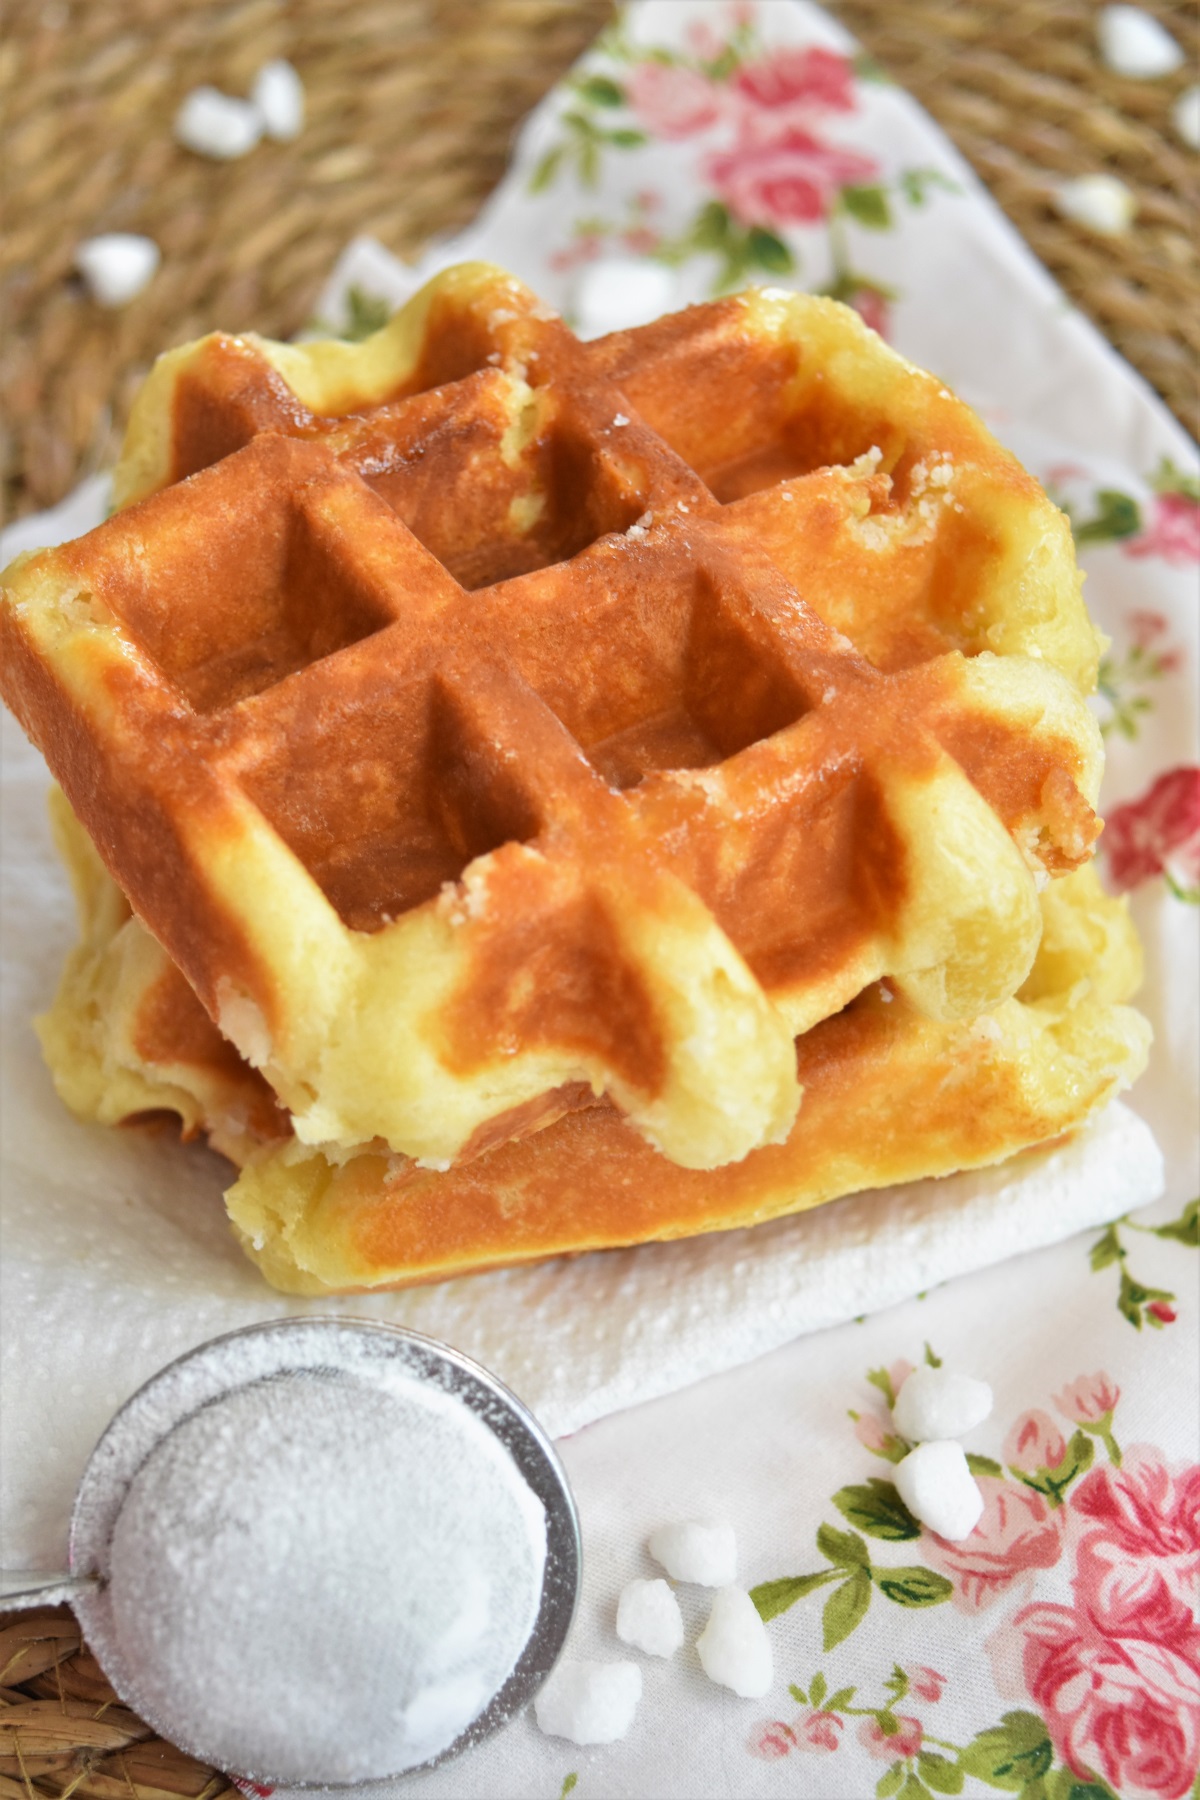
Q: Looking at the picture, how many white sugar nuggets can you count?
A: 13